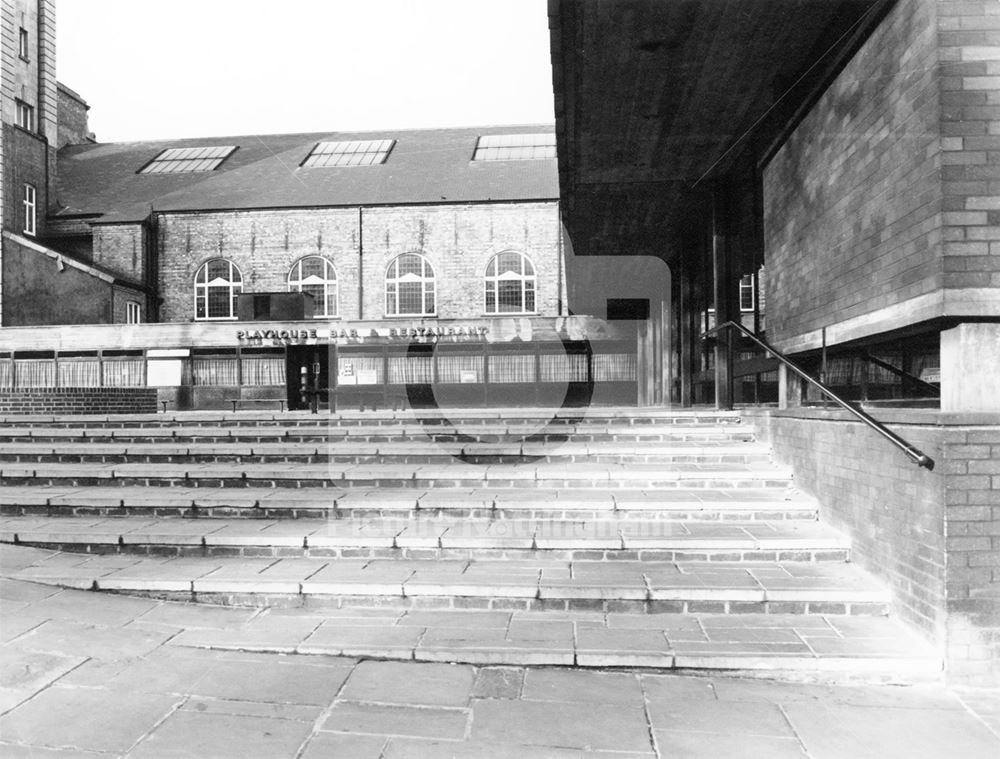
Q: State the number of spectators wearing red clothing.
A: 0